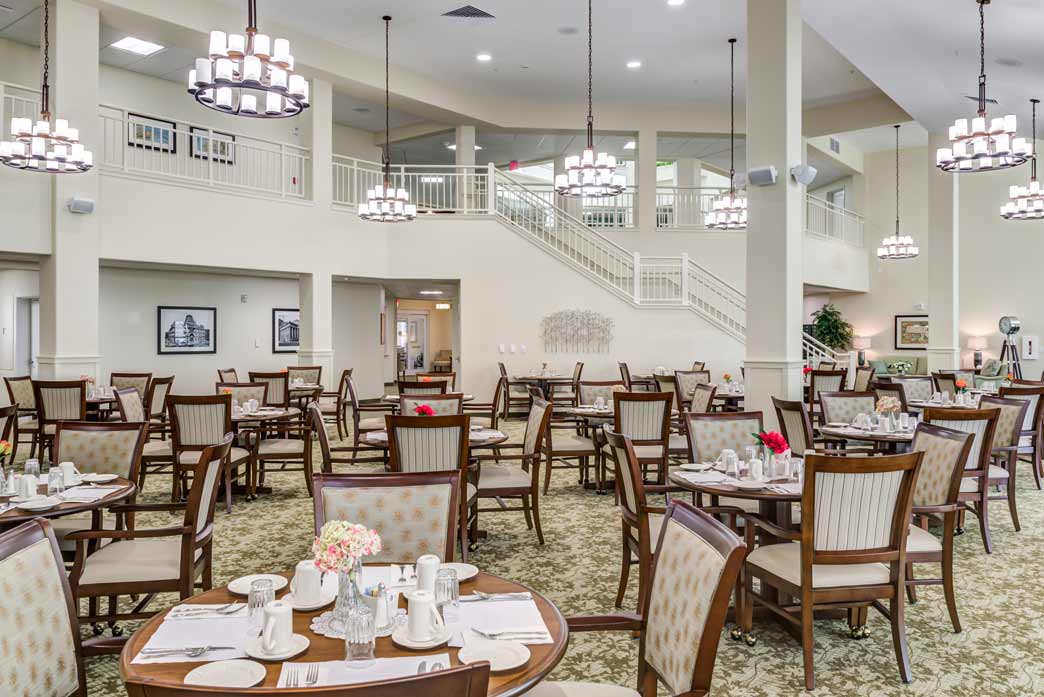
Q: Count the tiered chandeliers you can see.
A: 8